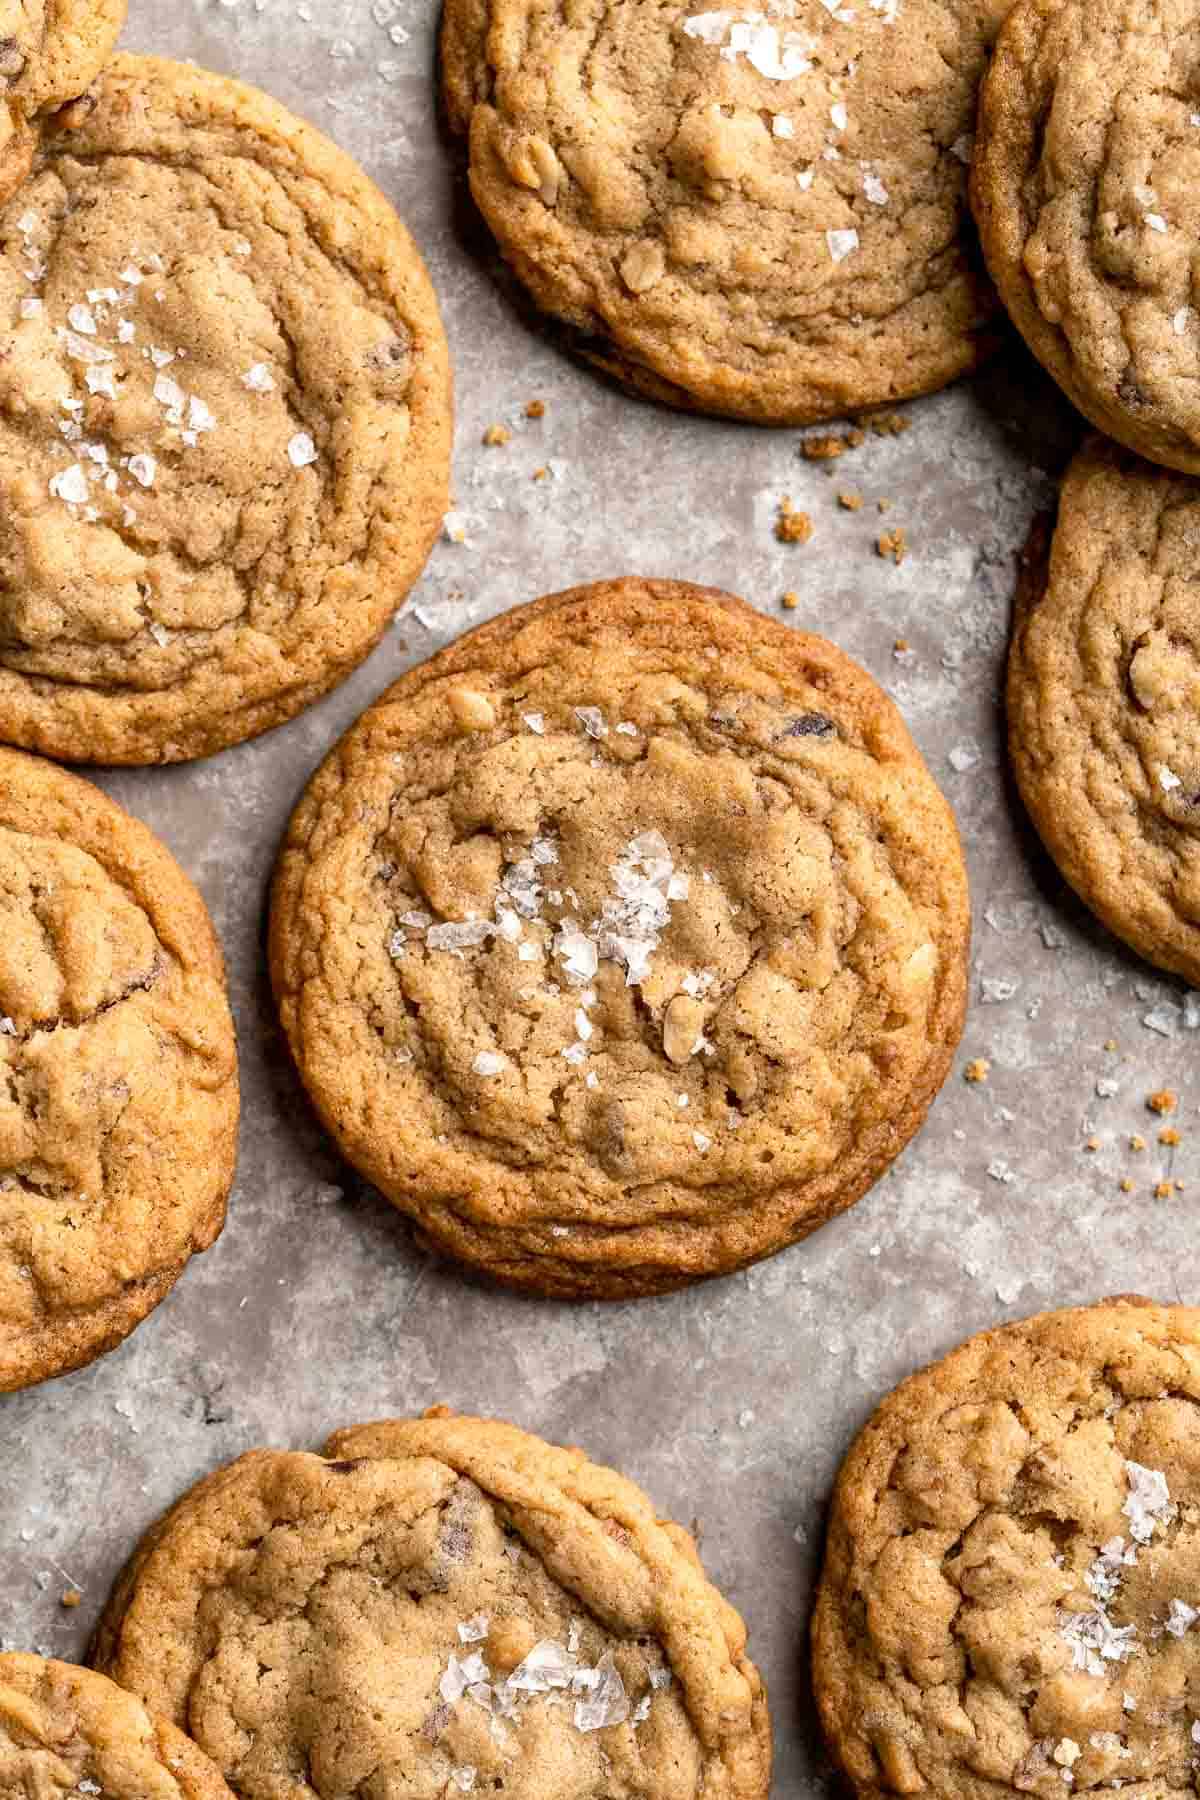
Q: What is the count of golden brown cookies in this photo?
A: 10